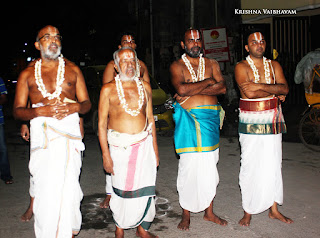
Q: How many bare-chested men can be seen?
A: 5